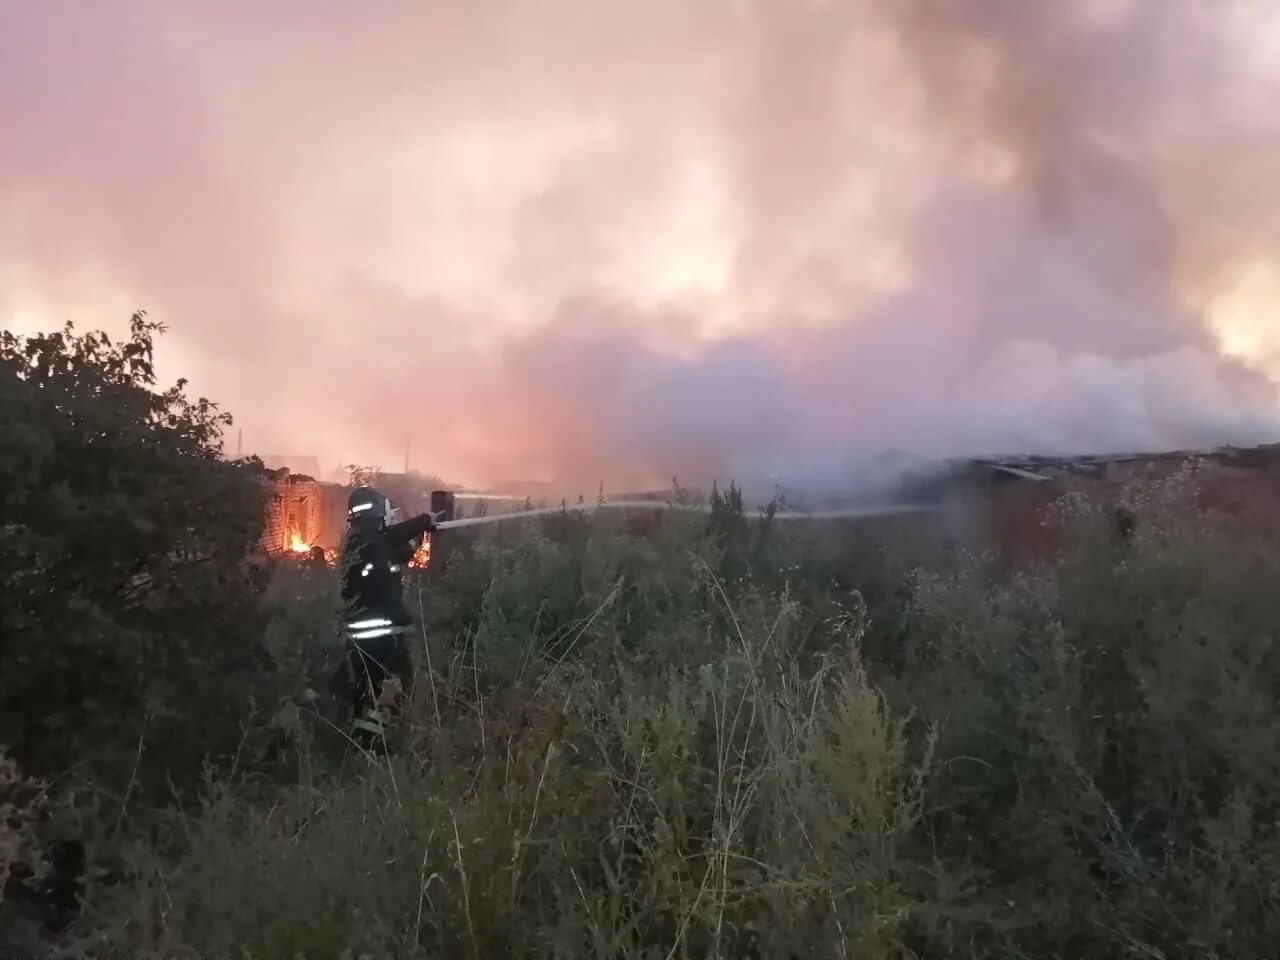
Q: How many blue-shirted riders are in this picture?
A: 0